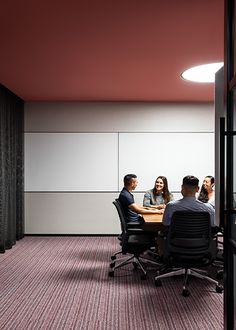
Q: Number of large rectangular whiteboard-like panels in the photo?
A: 2